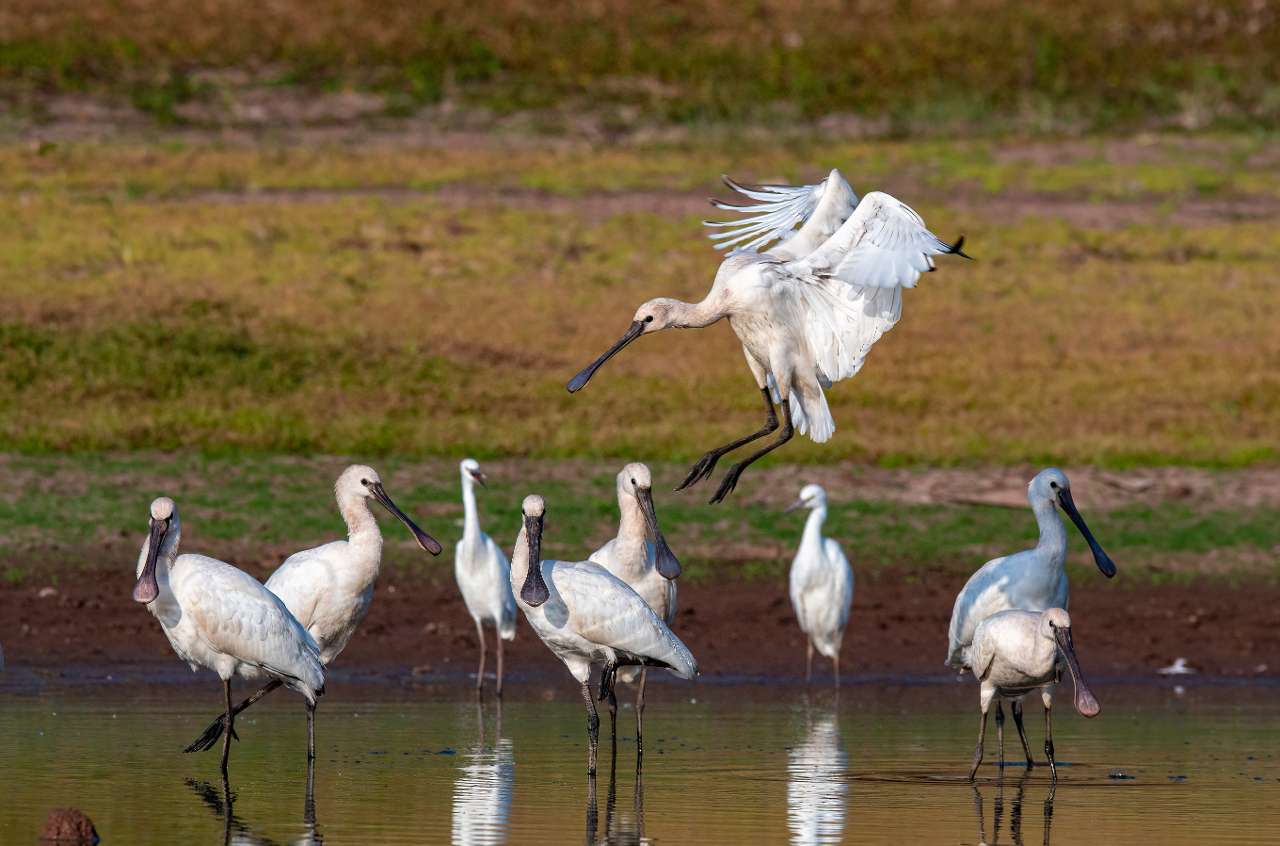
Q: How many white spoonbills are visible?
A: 7